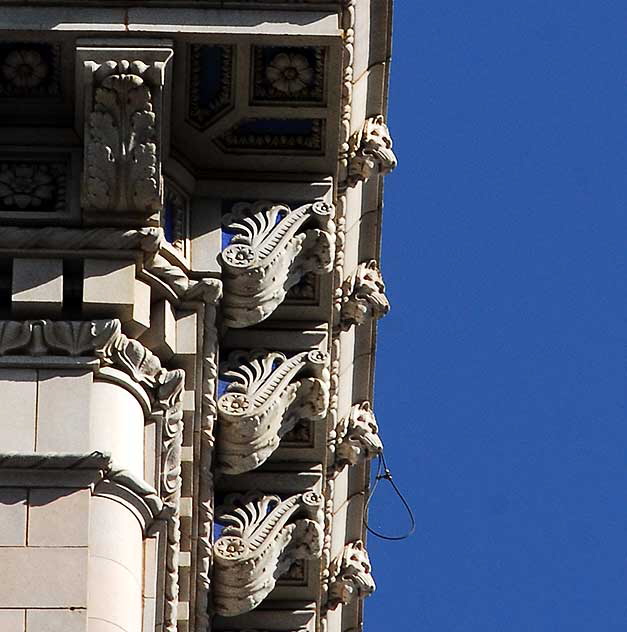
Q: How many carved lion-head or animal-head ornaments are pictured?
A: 4